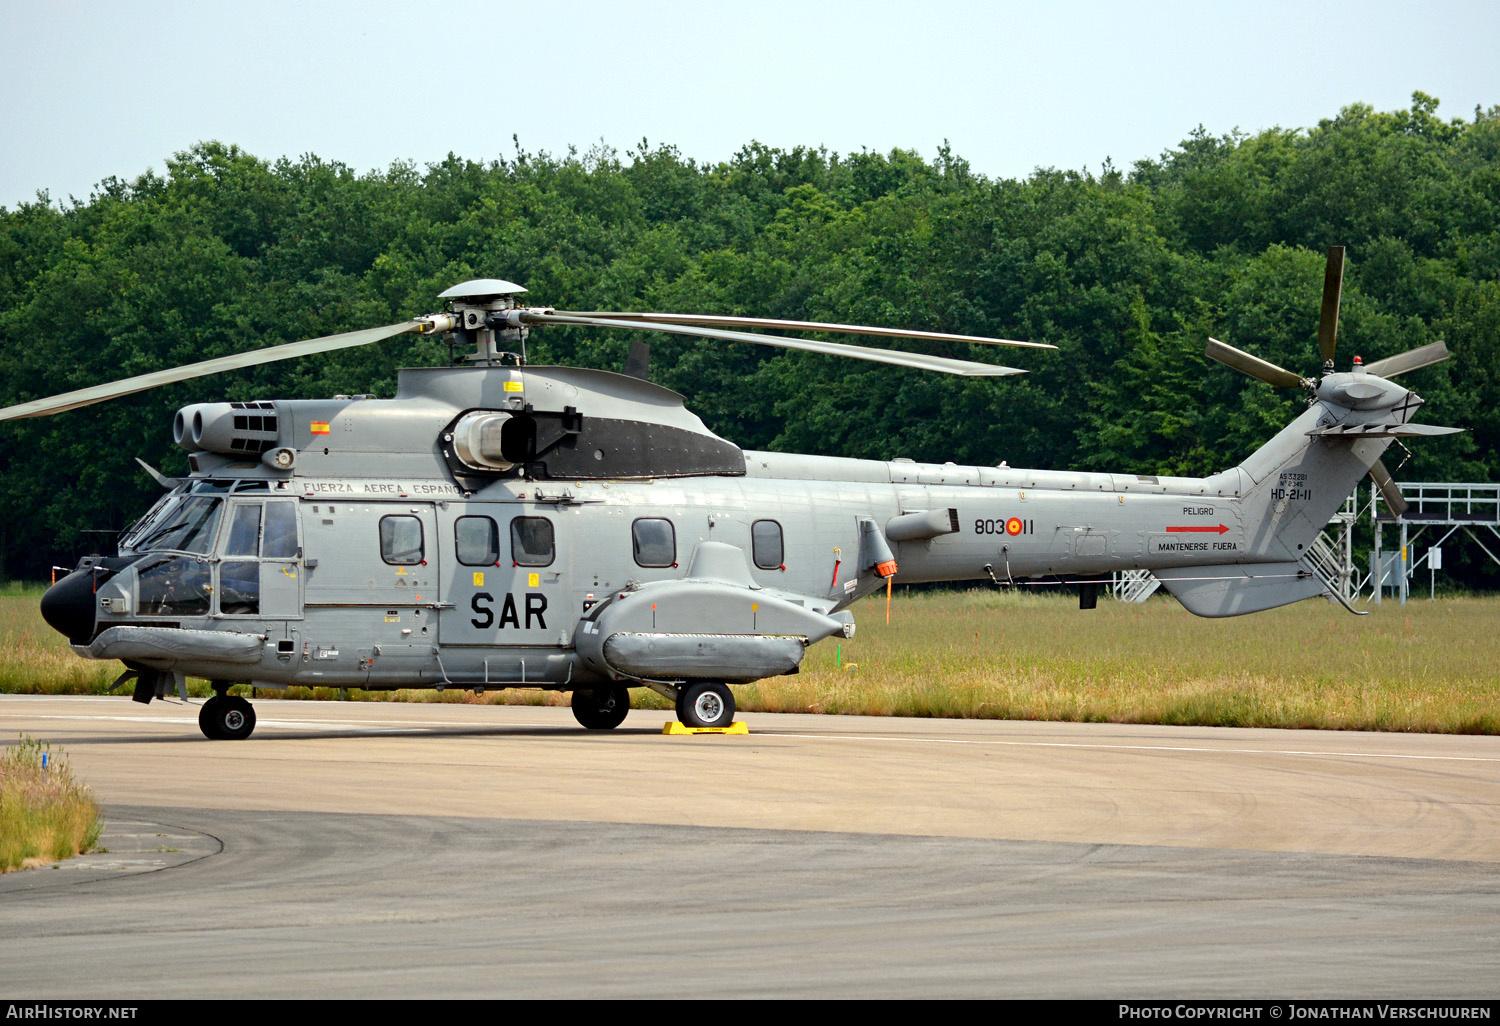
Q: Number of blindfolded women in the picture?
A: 0